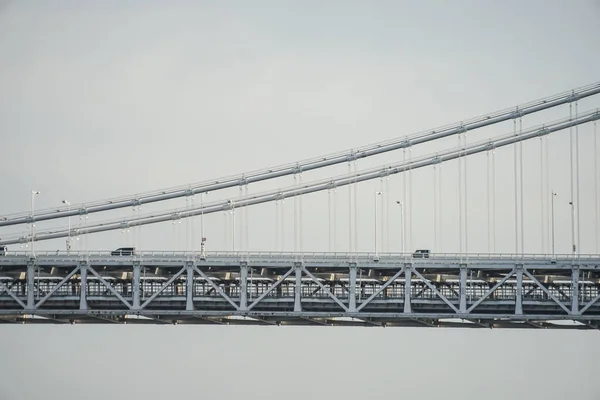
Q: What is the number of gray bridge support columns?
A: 11